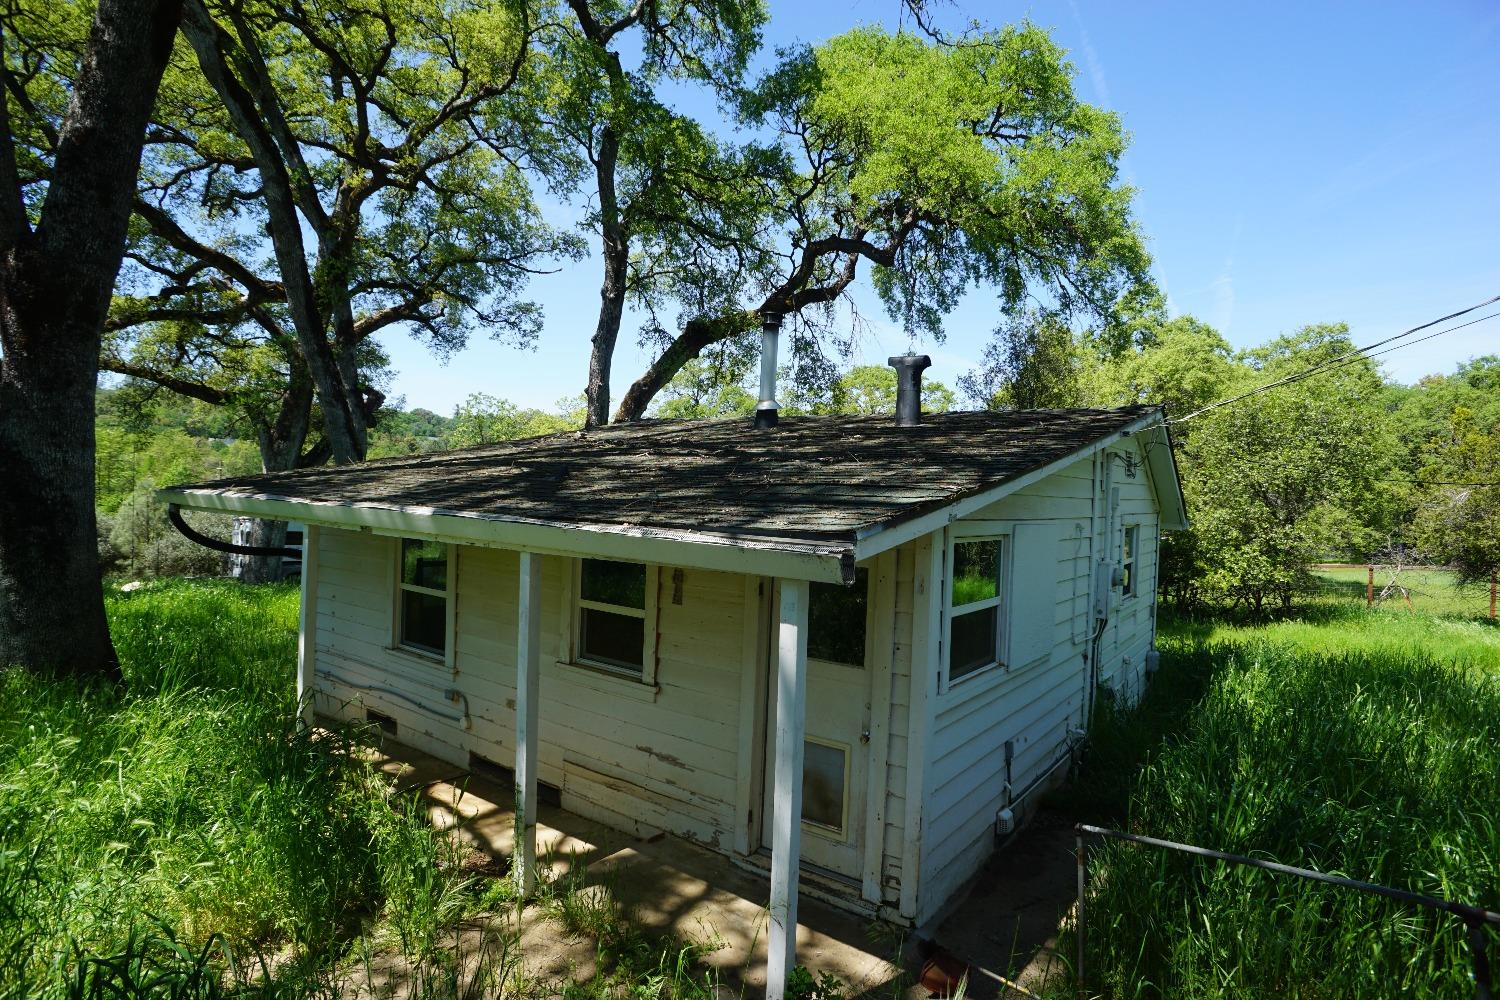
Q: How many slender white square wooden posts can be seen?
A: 3